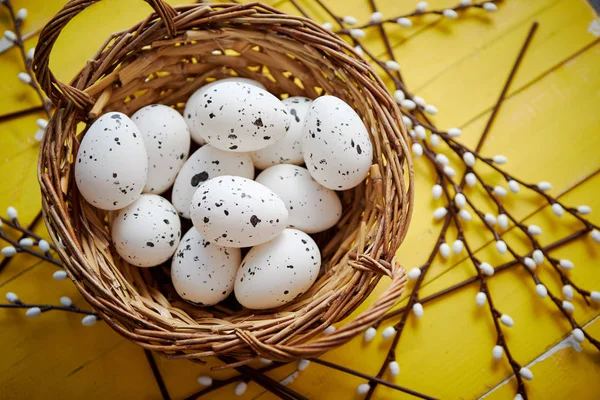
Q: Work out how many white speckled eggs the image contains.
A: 12